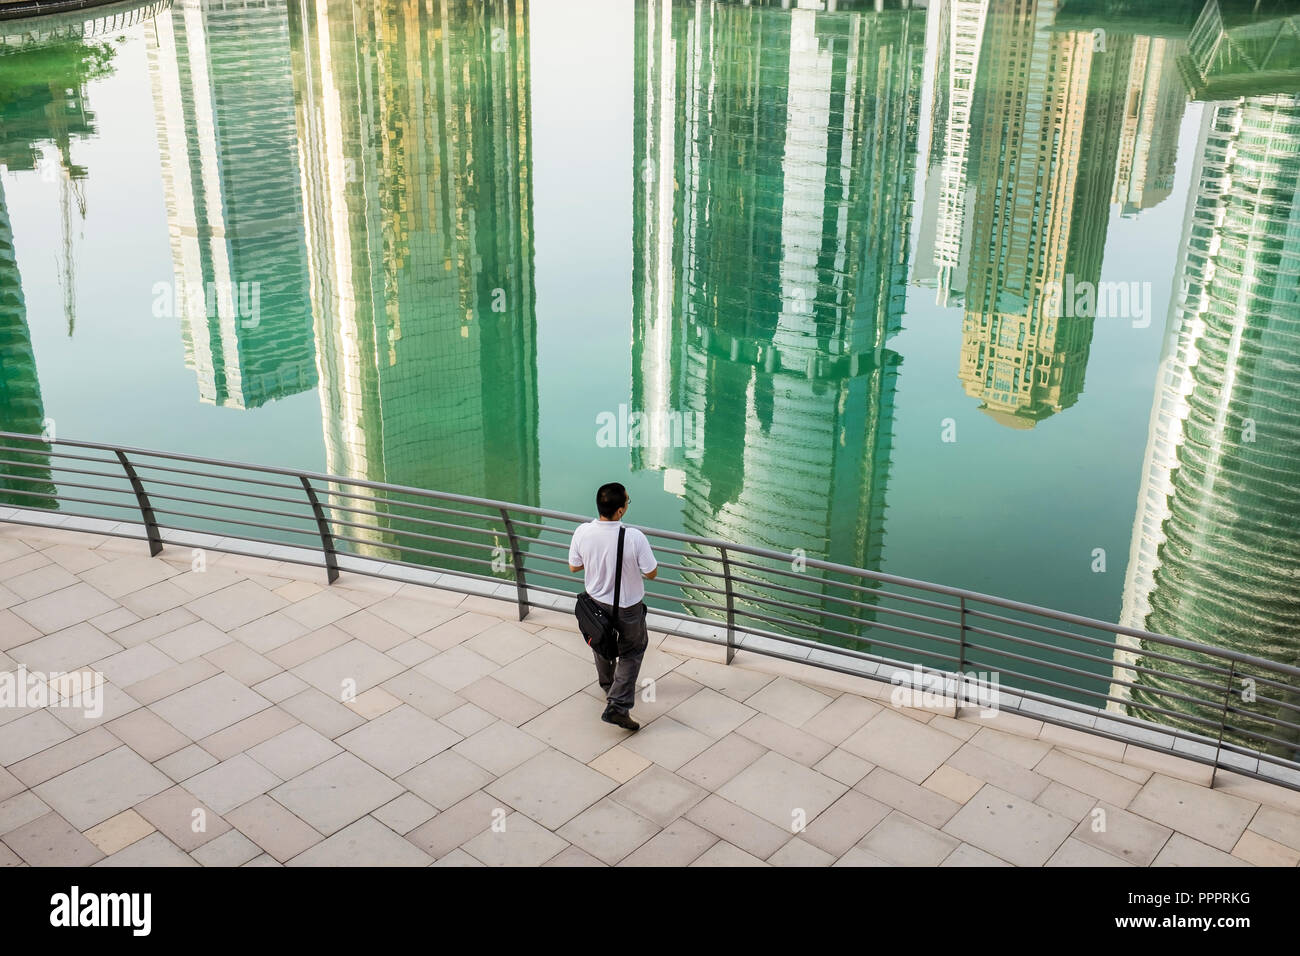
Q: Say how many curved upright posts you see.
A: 6